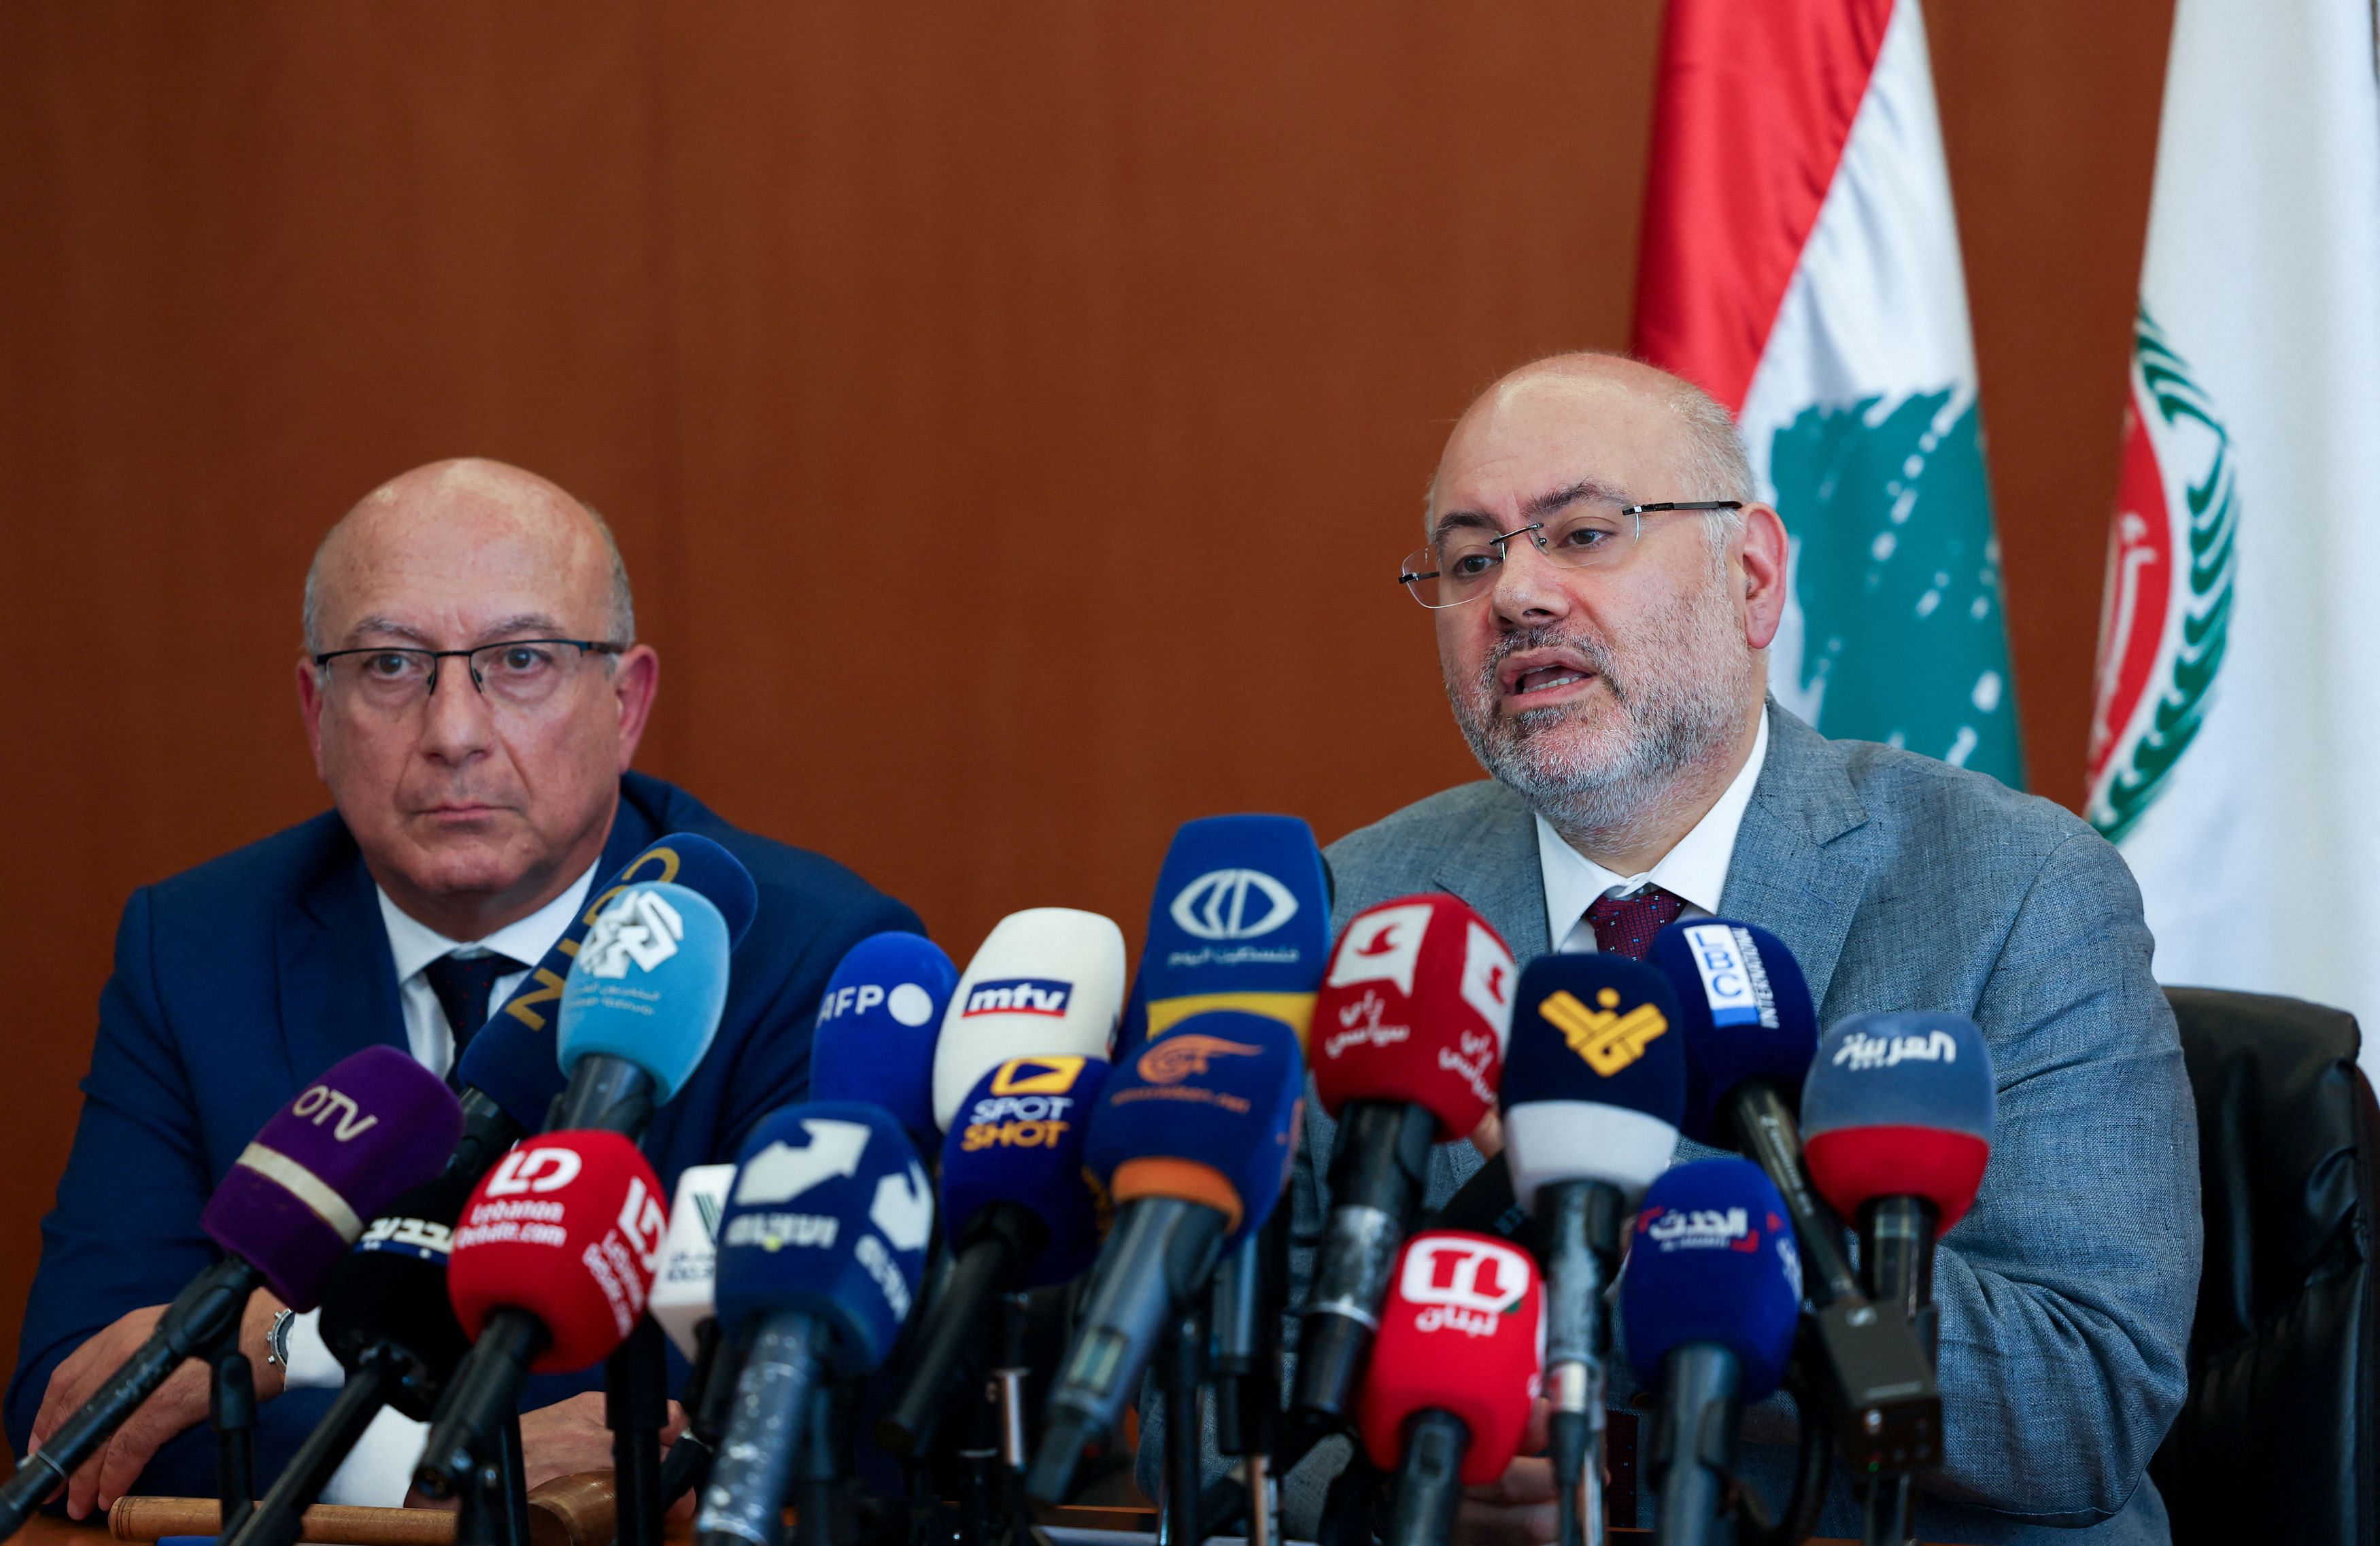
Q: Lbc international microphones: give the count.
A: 1